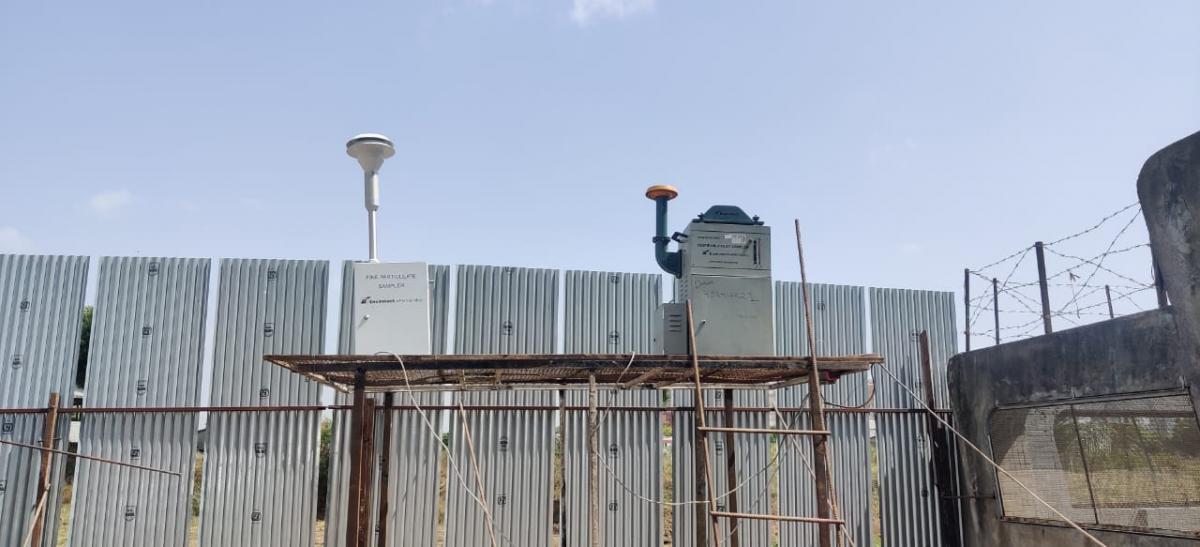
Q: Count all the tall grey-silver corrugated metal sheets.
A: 9